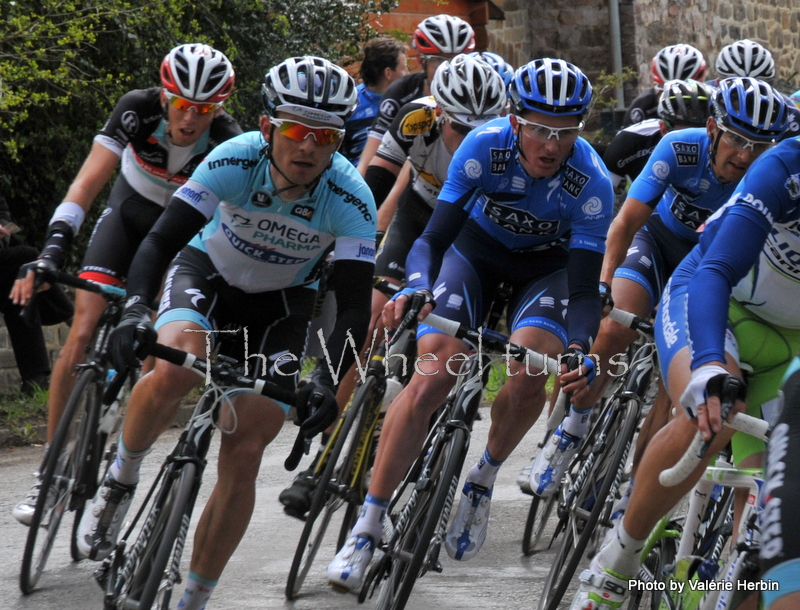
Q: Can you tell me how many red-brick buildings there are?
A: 1